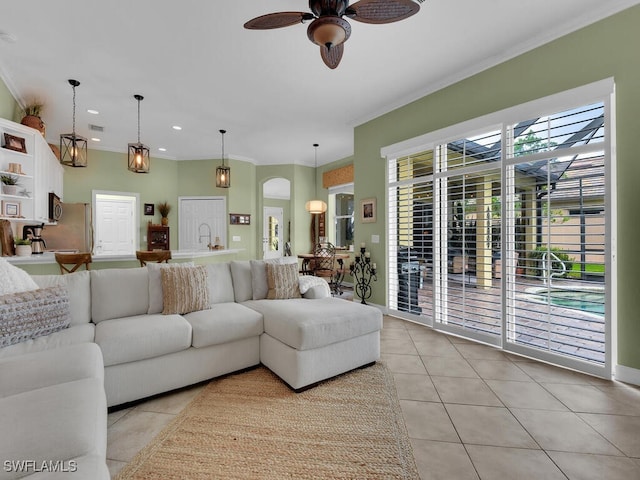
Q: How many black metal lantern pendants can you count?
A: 3